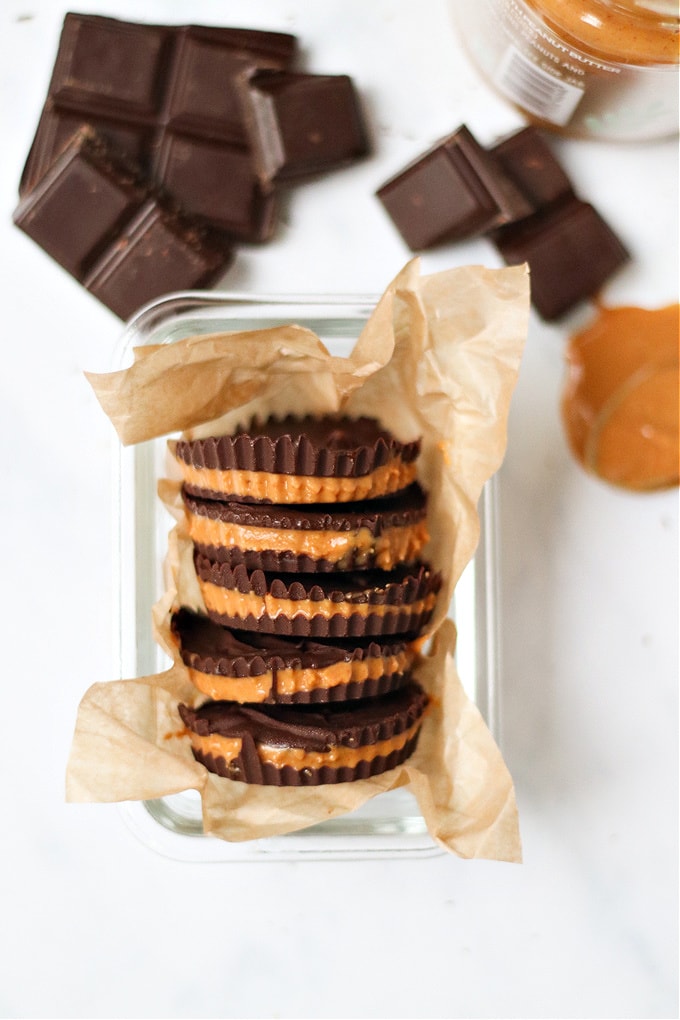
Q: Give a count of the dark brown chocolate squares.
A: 10